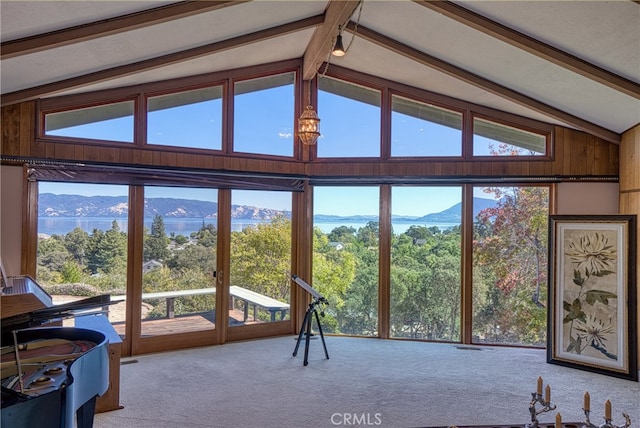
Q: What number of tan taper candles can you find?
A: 5